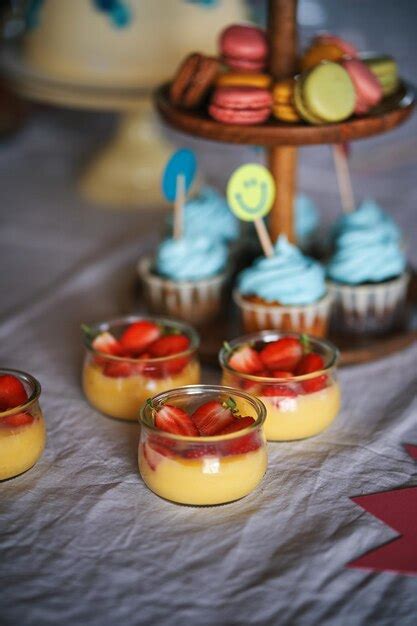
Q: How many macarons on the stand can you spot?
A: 10